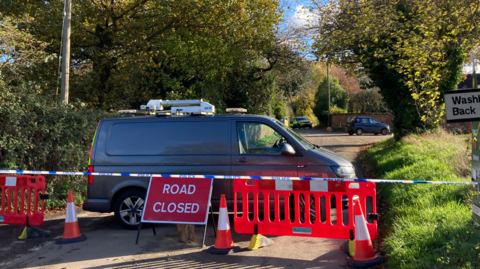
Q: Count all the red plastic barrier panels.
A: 2